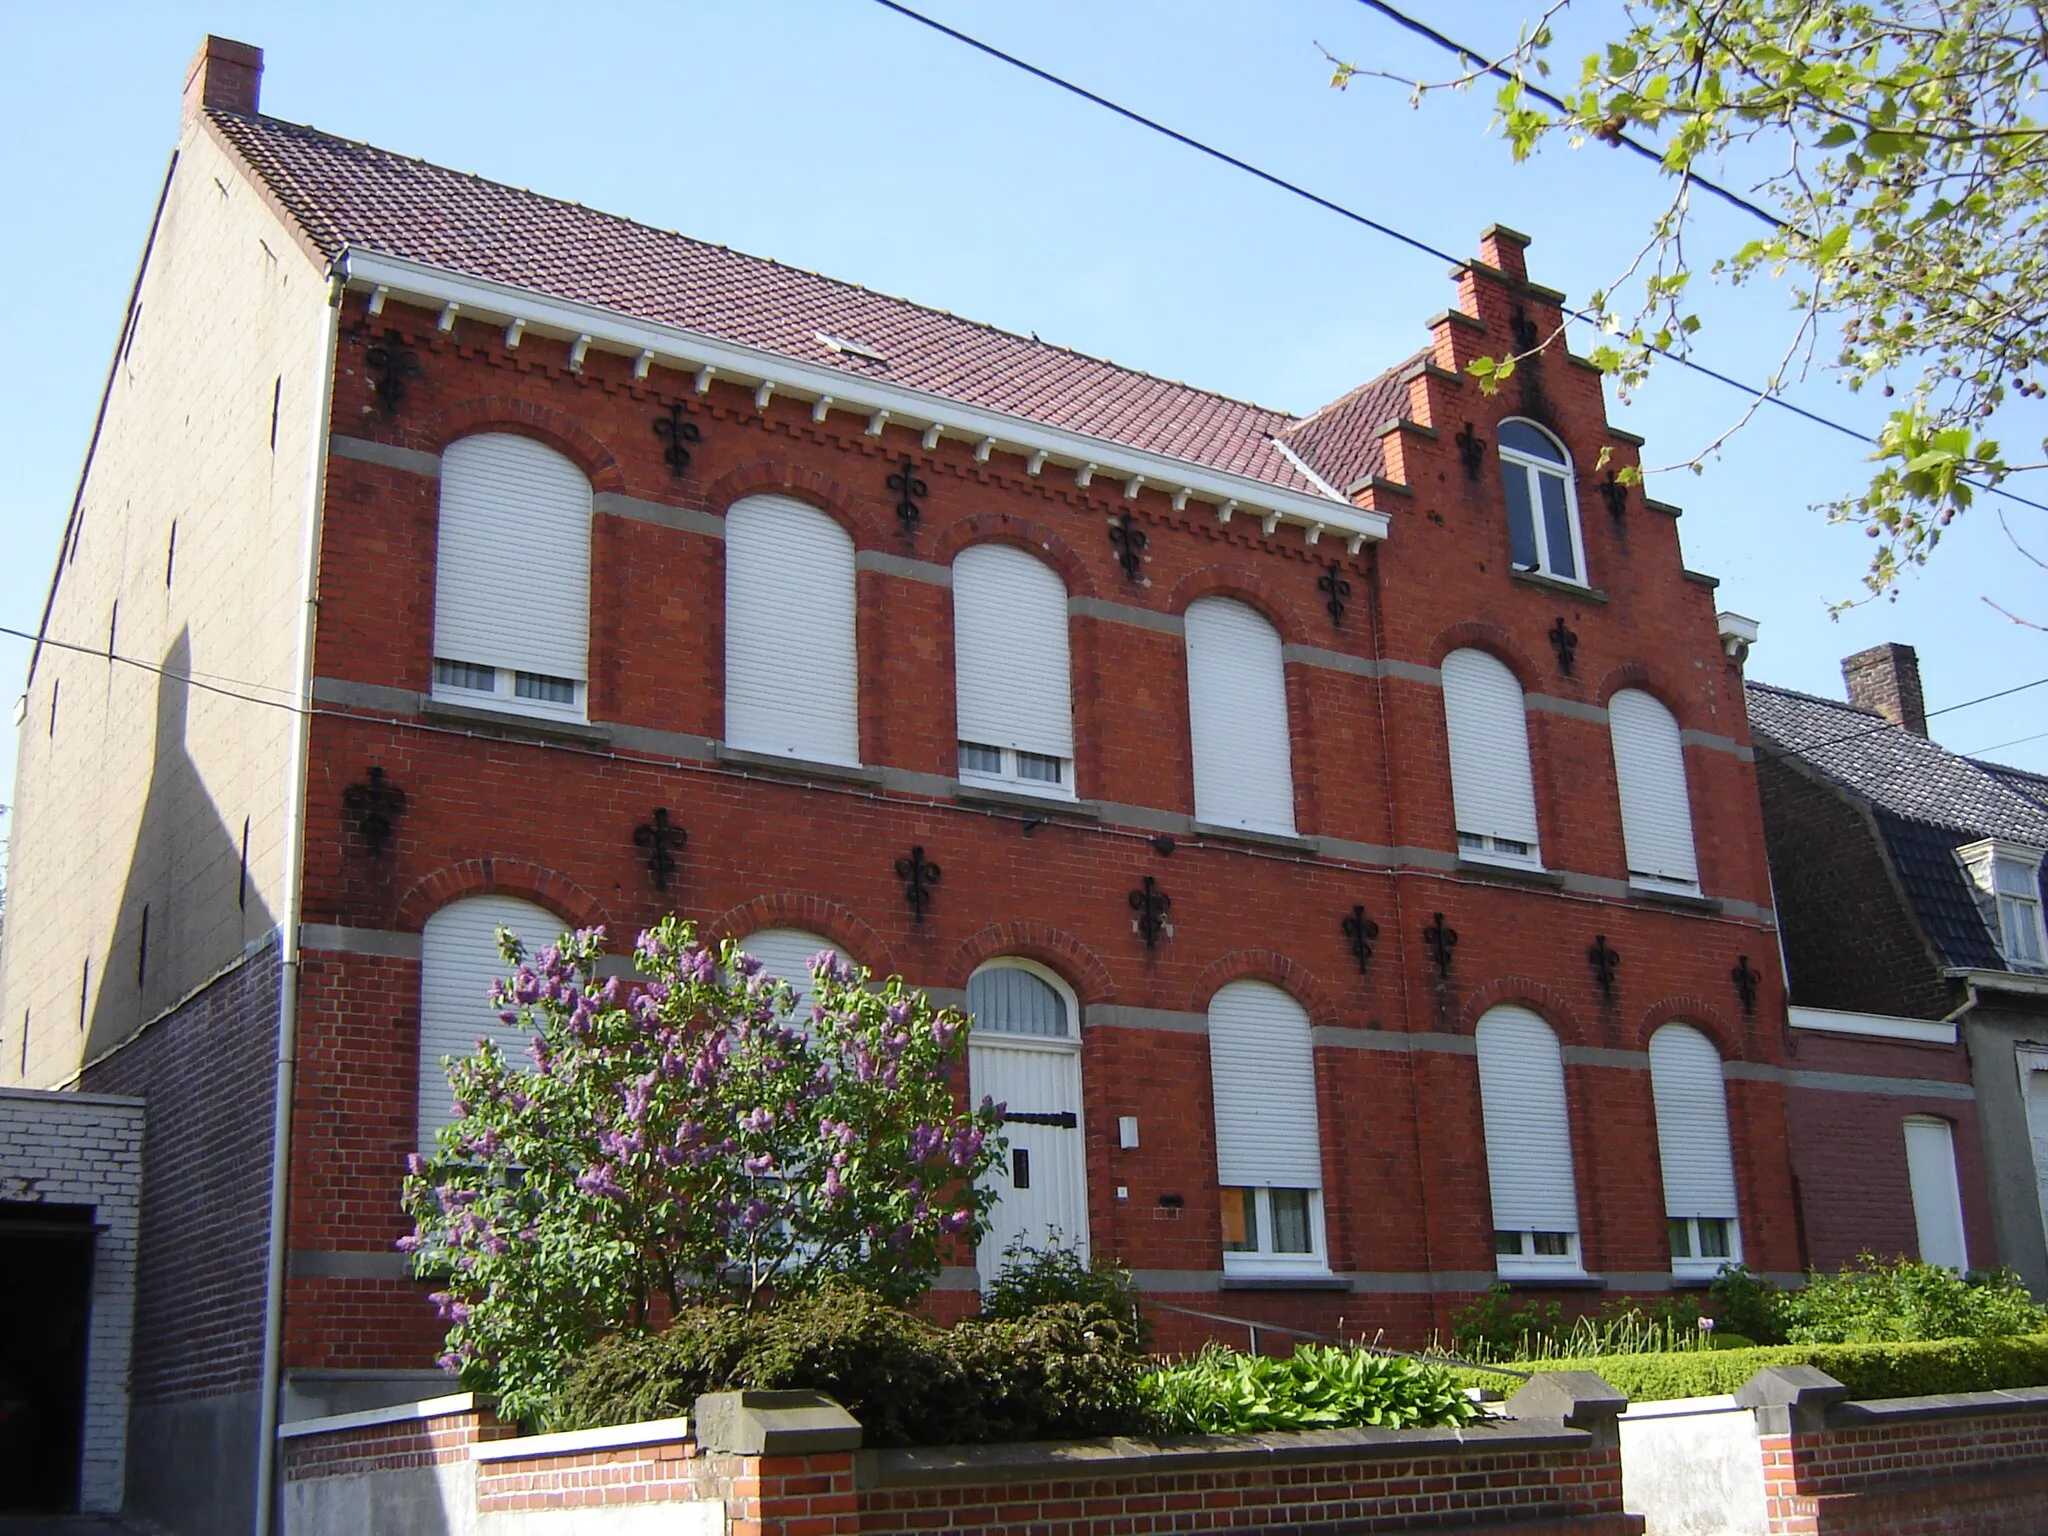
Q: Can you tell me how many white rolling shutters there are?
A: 11